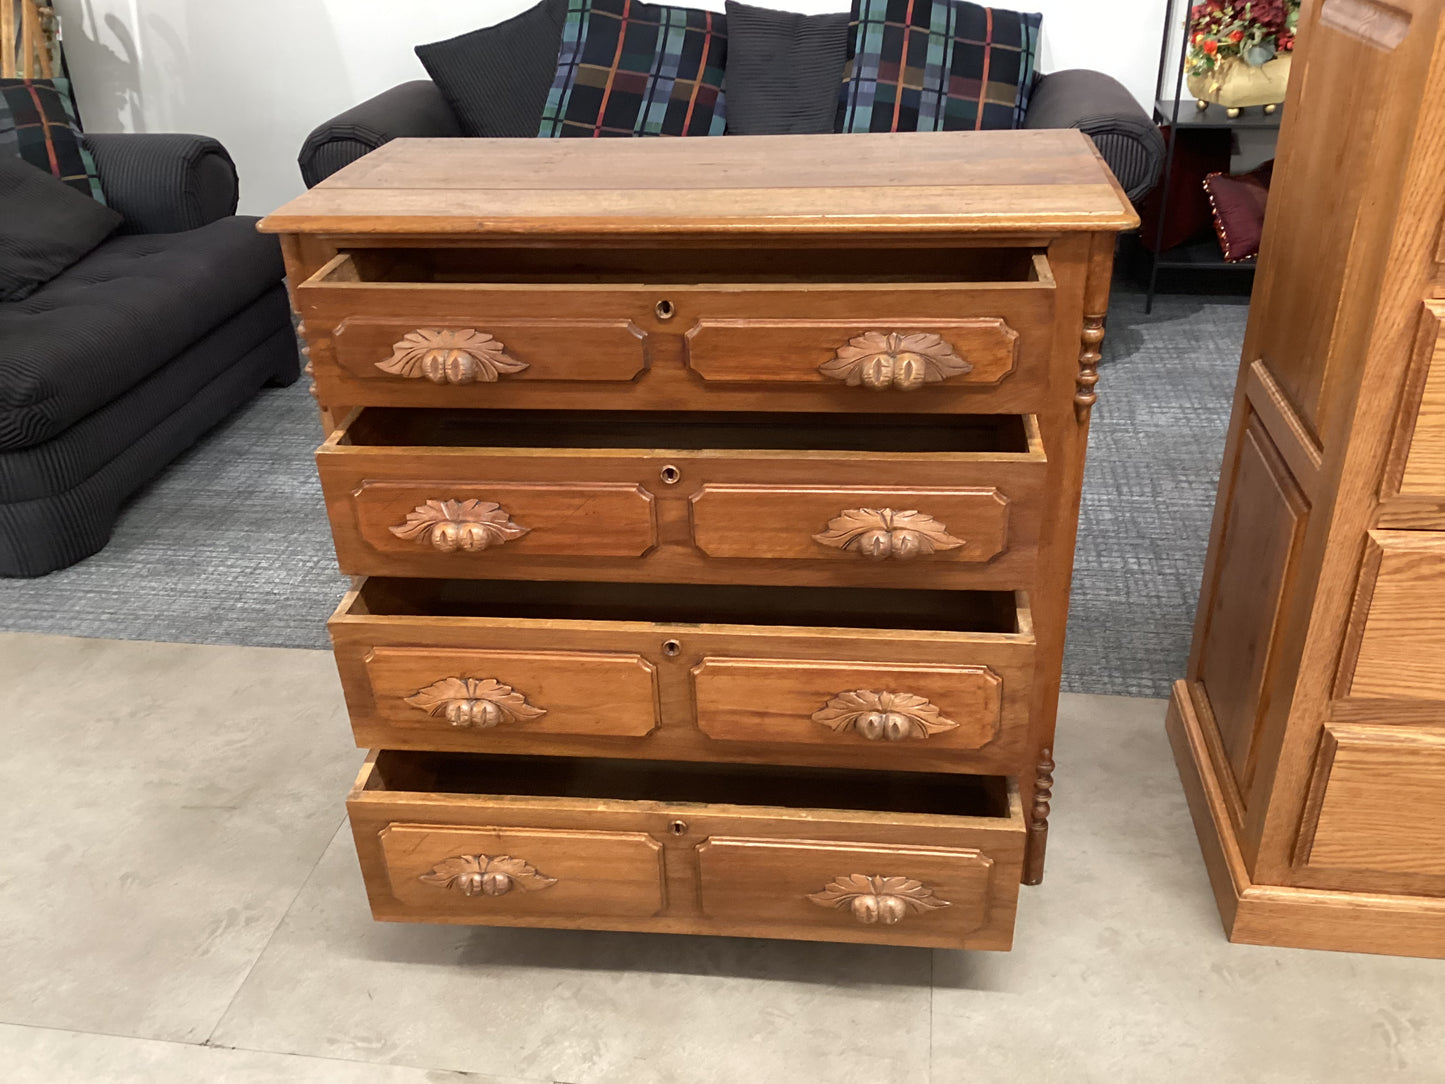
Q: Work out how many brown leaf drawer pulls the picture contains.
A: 8